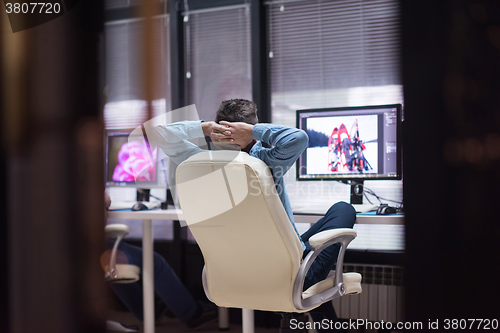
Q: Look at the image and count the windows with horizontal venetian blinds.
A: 3